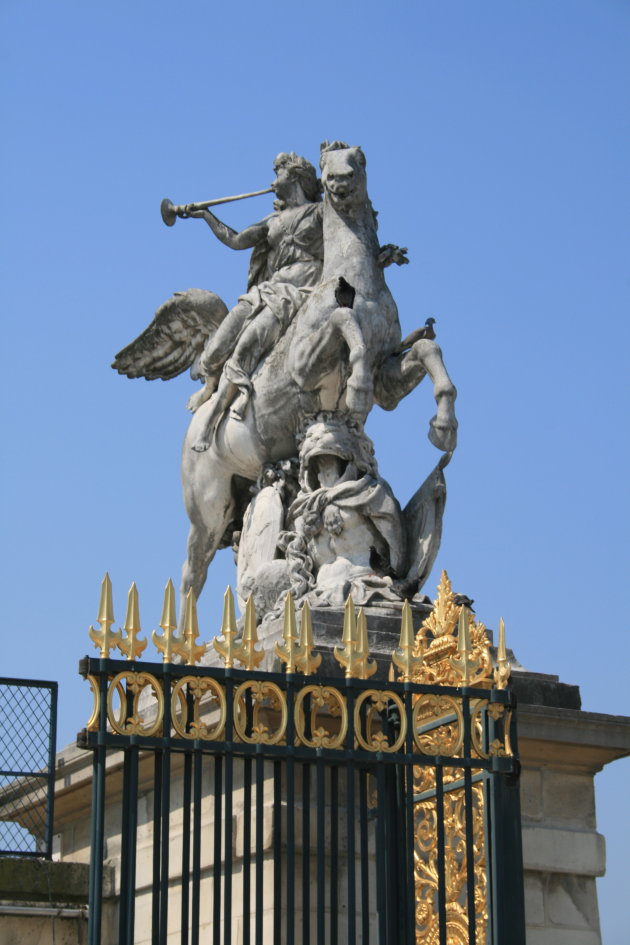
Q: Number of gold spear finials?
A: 13